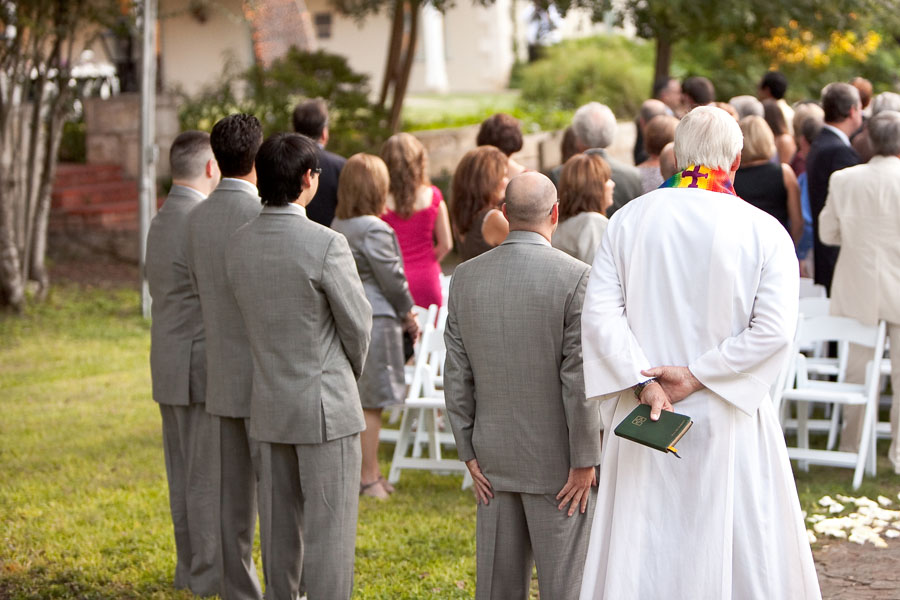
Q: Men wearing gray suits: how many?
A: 4